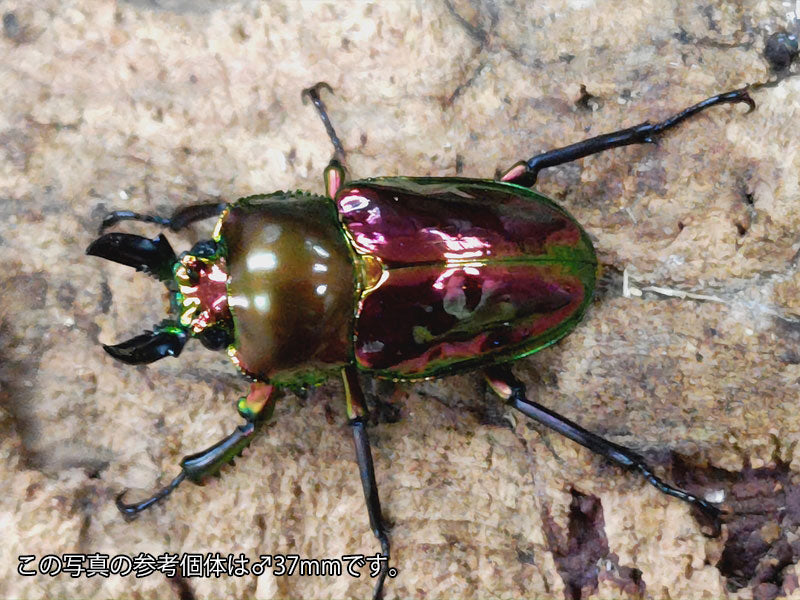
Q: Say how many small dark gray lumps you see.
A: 1